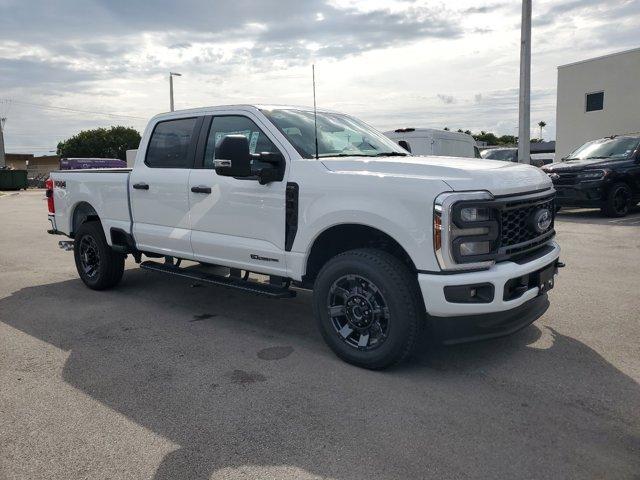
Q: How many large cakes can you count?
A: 0